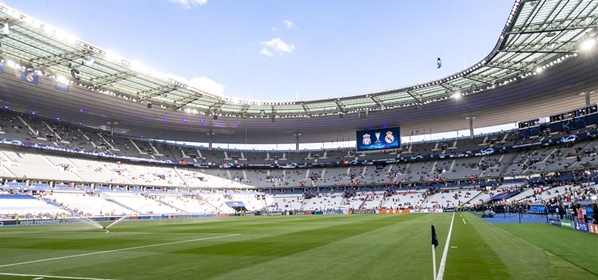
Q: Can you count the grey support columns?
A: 5